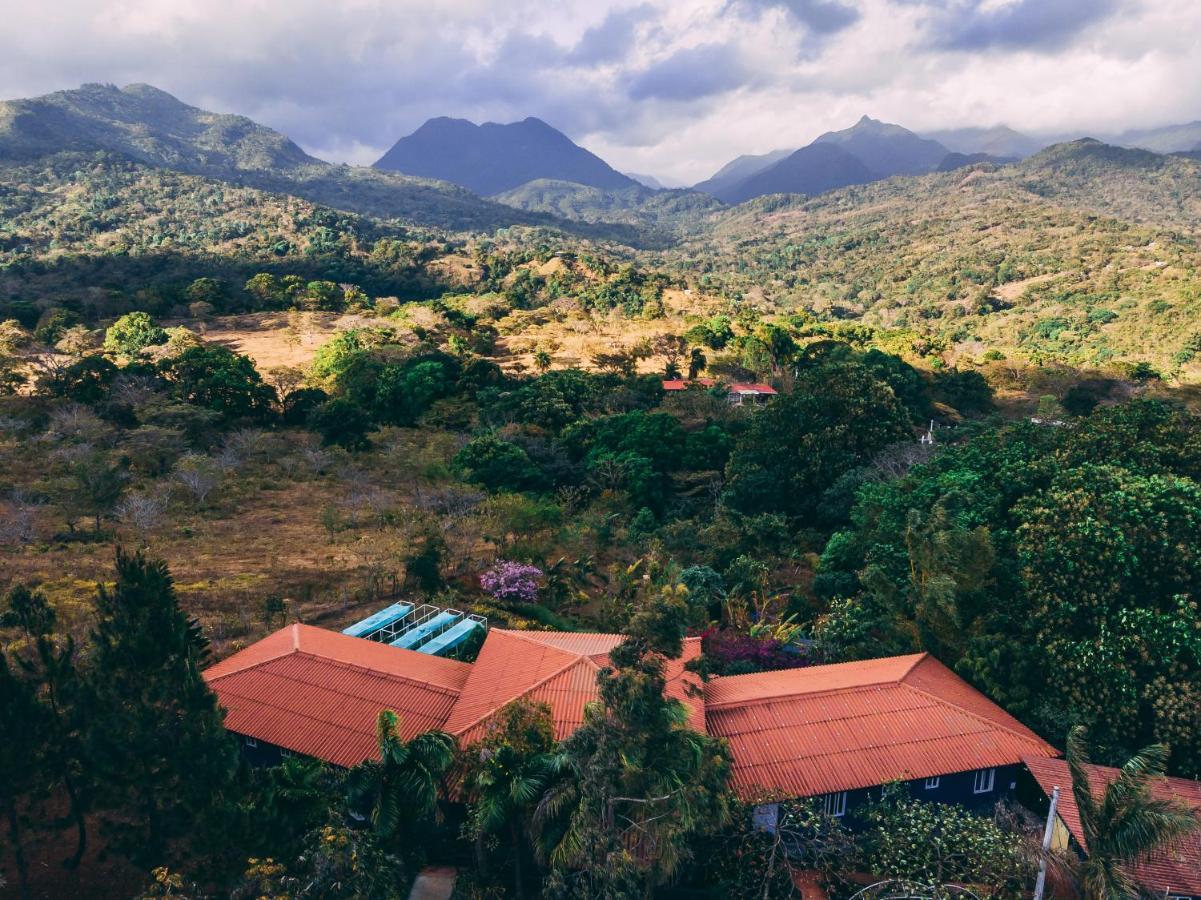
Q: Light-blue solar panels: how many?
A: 3